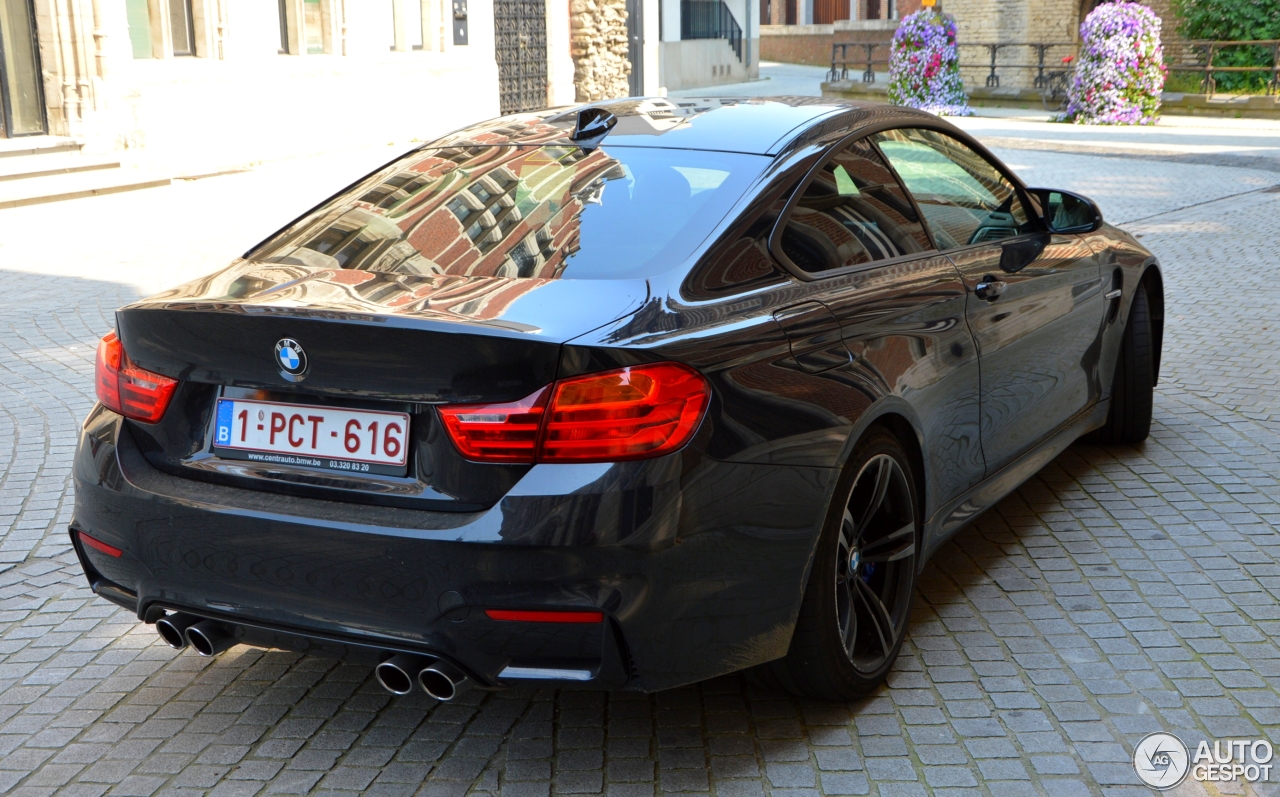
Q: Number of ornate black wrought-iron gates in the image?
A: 1